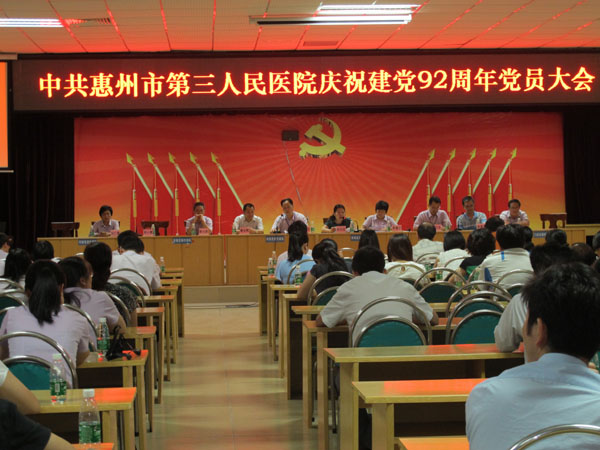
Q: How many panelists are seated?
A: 9